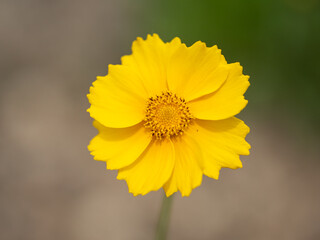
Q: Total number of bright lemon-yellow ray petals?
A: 8